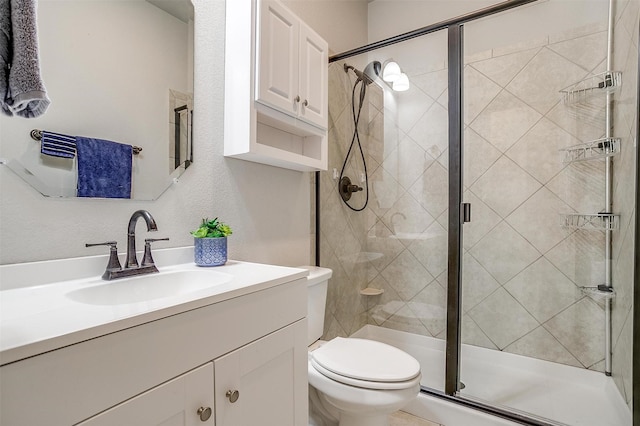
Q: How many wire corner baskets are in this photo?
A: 4